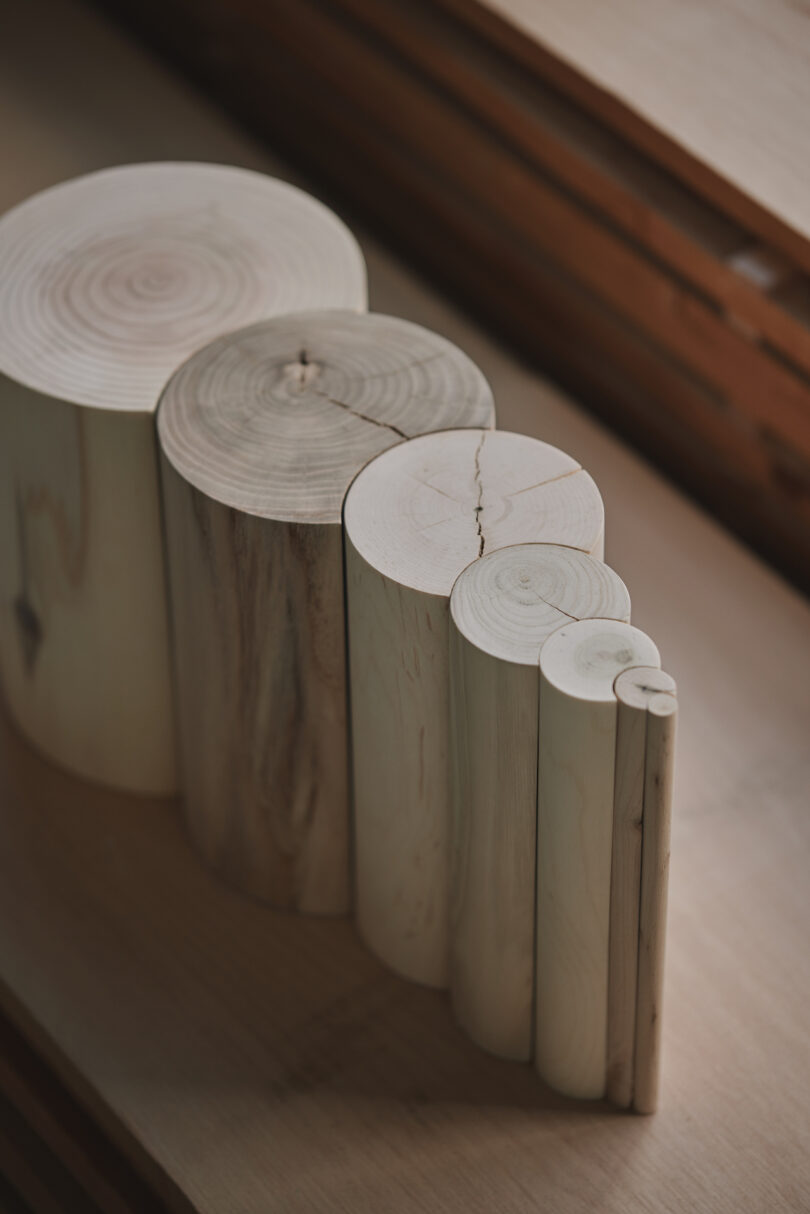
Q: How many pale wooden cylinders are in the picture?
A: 7